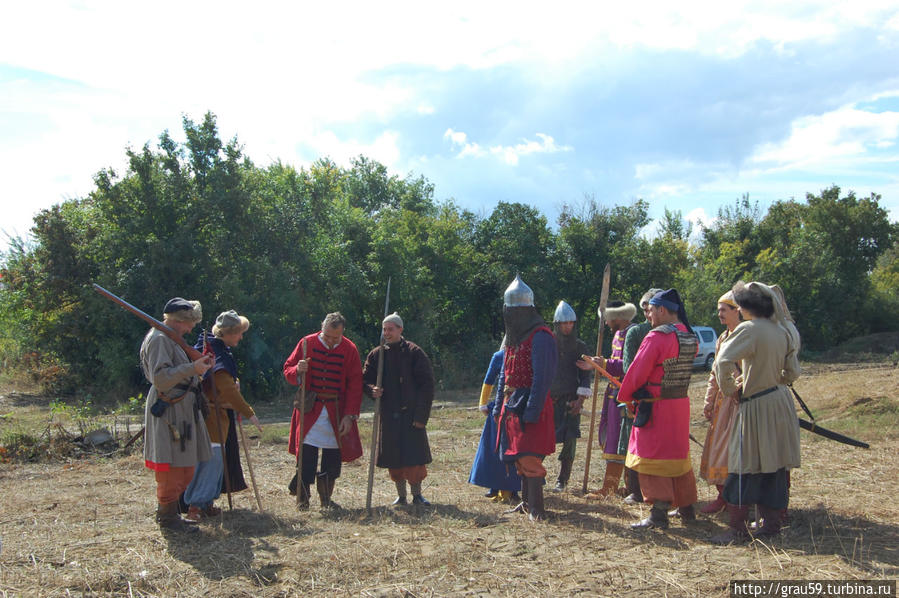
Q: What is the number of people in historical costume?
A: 13